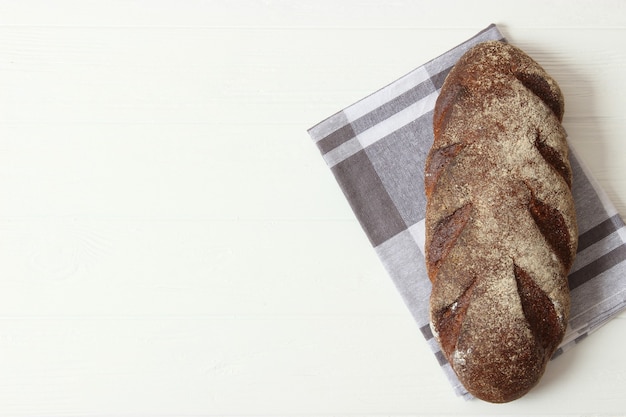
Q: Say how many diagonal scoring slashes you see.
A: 8